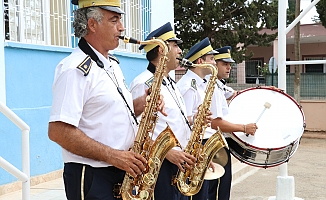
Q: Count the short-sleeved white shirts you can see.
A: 4